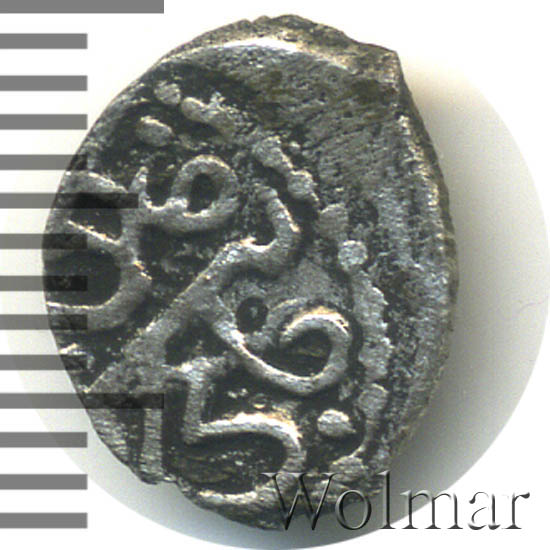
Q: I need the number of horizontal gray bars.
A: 14